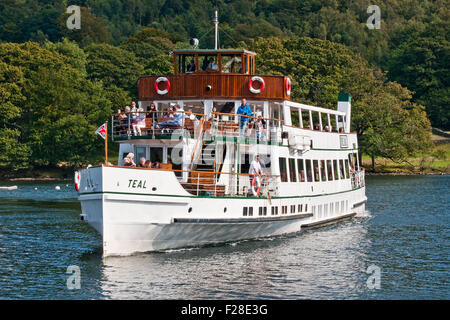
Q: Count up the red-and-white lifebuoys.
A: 5